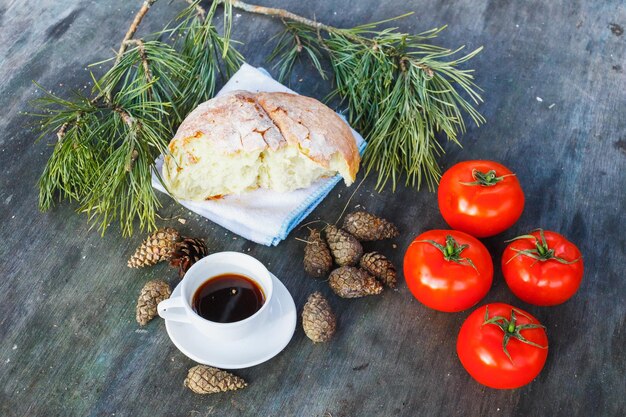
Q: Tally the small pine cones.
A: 10